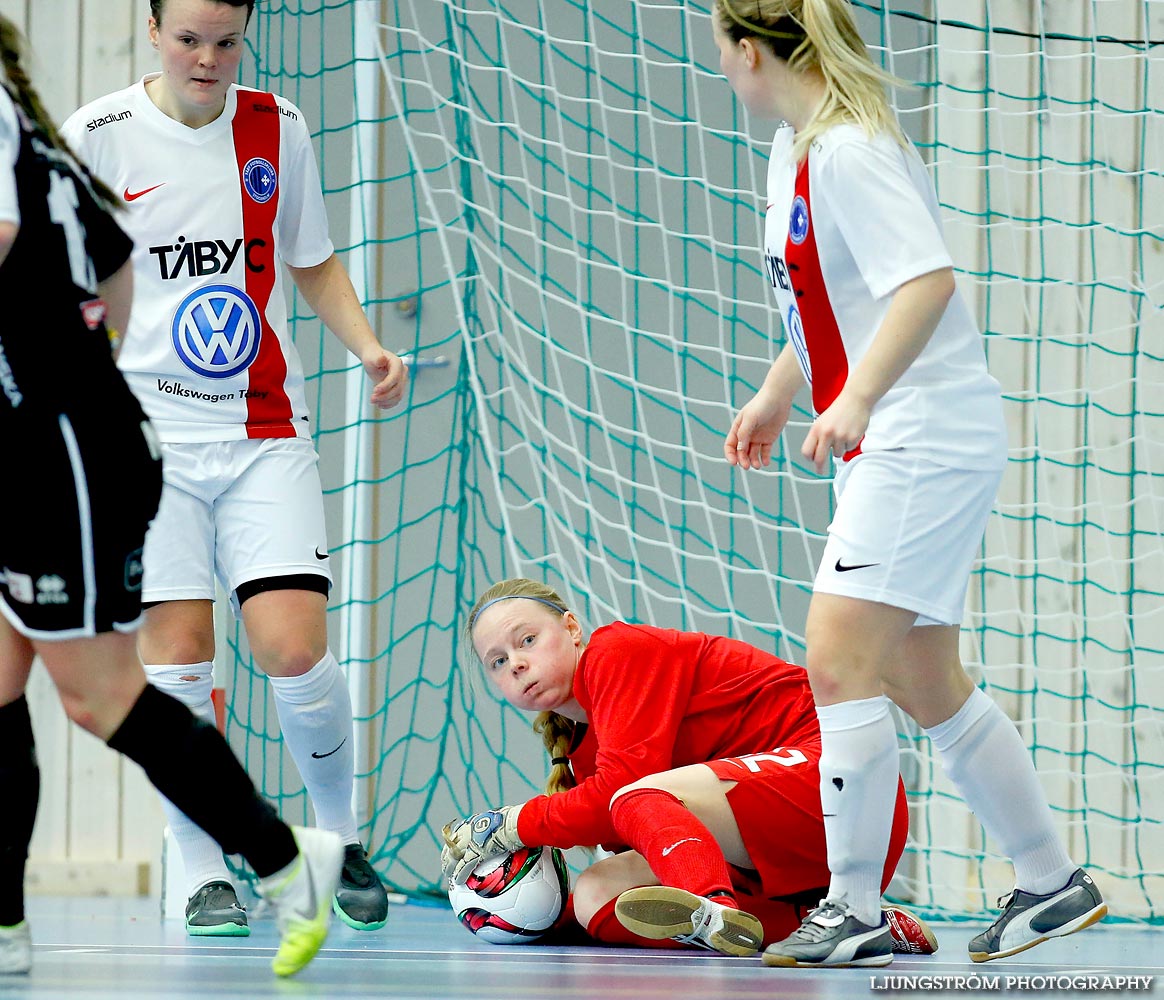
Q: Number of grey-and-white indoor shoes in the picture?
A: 2